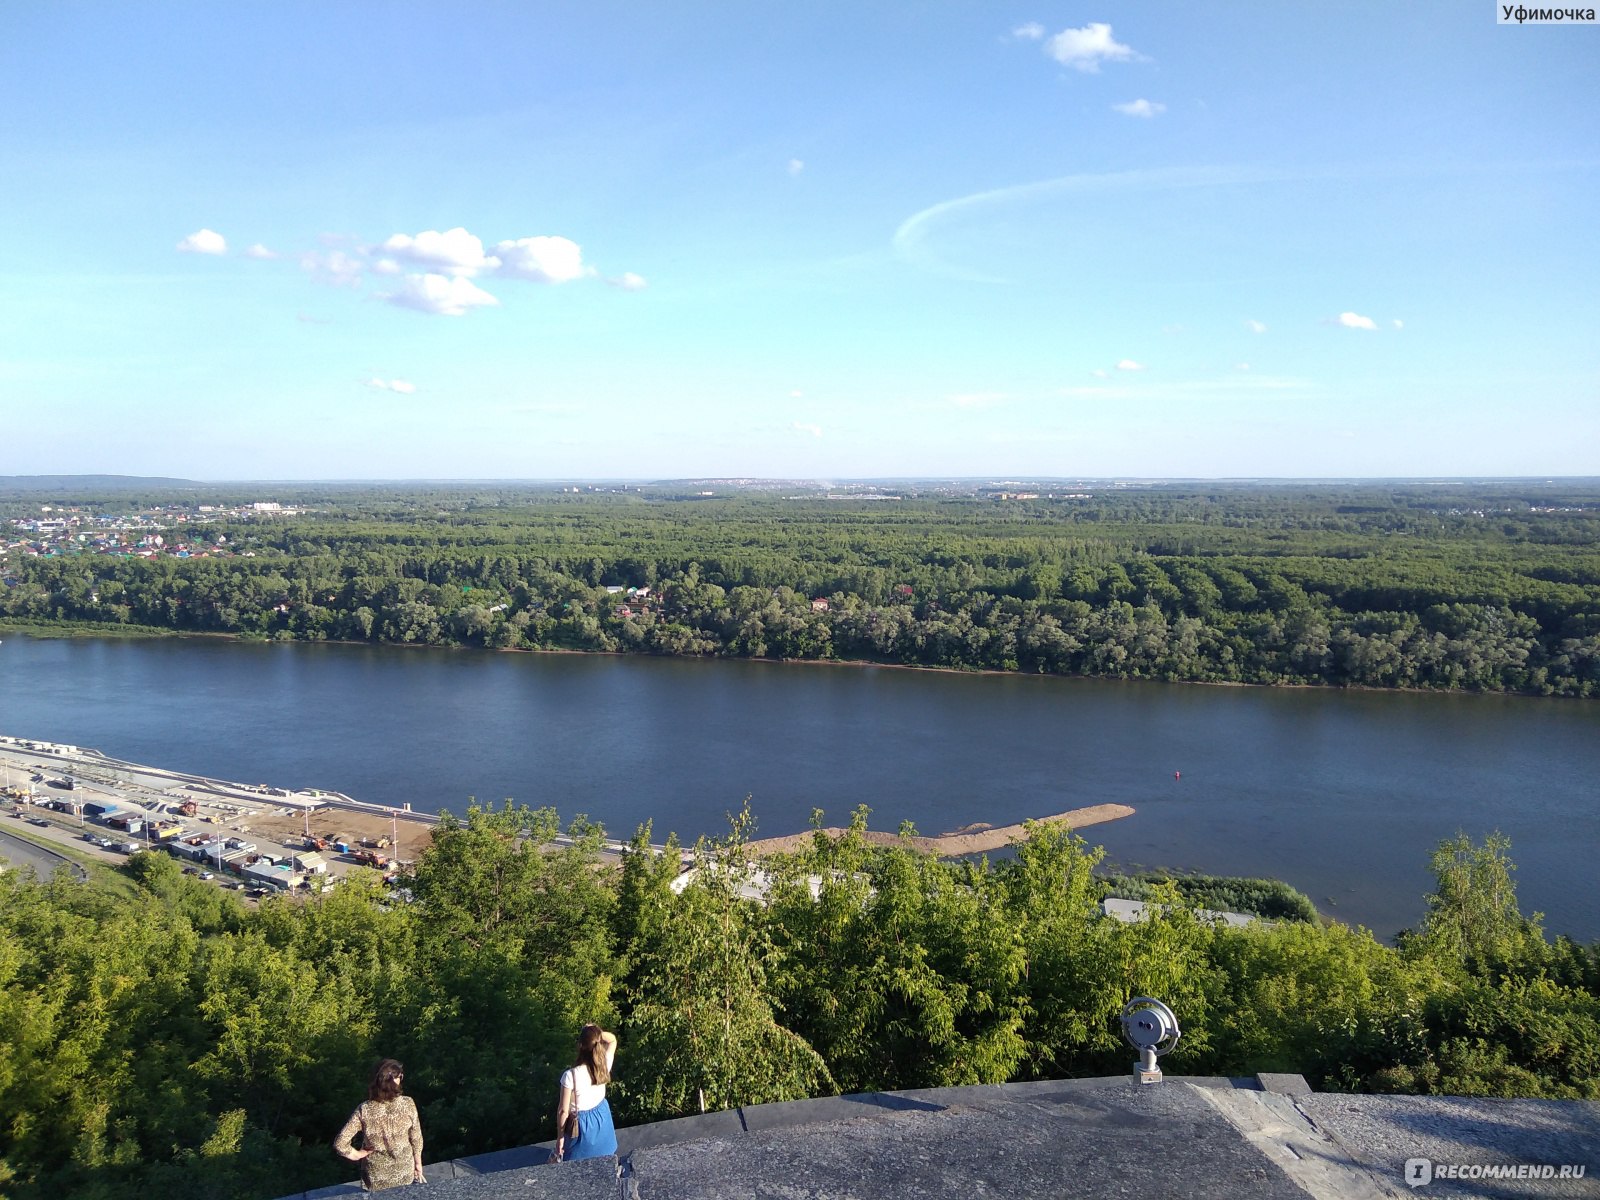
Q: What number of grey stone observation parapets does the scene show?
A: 1